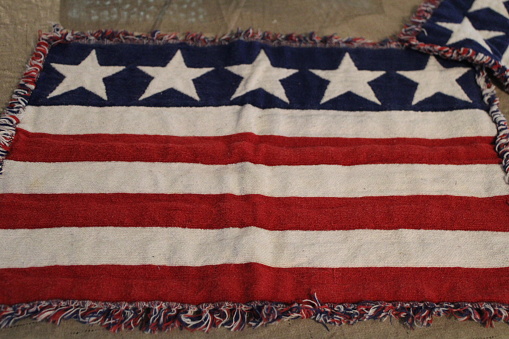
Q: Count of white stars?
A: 7